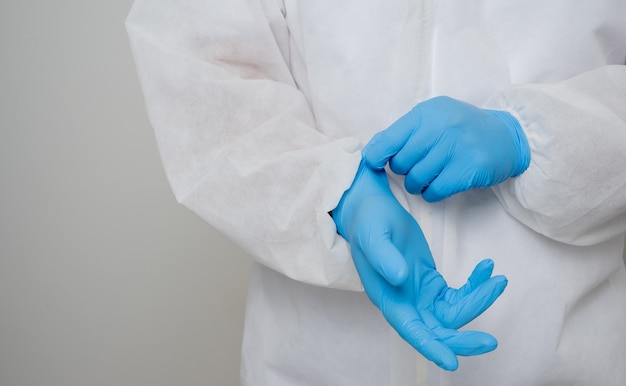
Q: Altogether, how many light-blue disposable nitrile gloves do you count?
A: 2